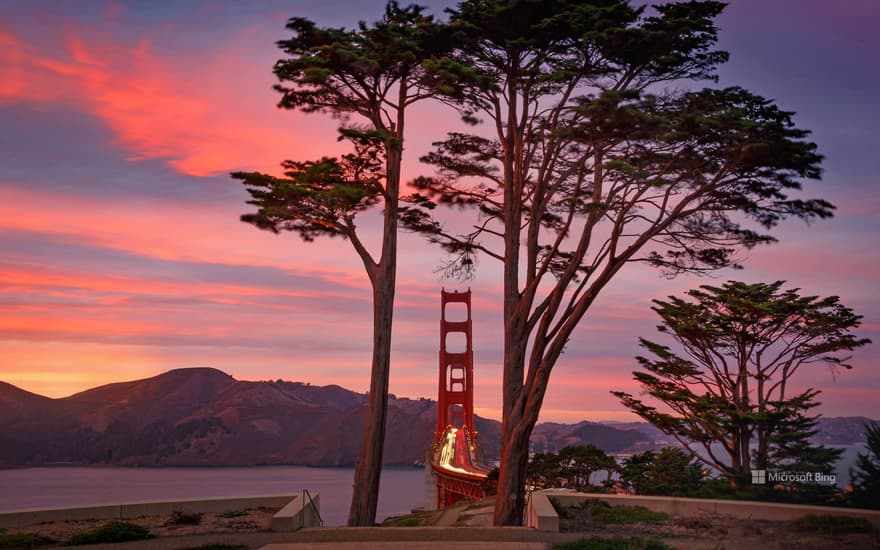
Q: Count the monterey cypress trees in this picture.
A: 3